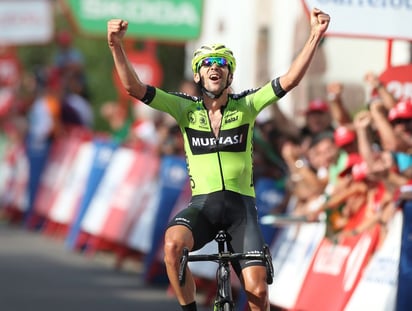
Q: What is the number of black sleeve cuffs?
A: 2